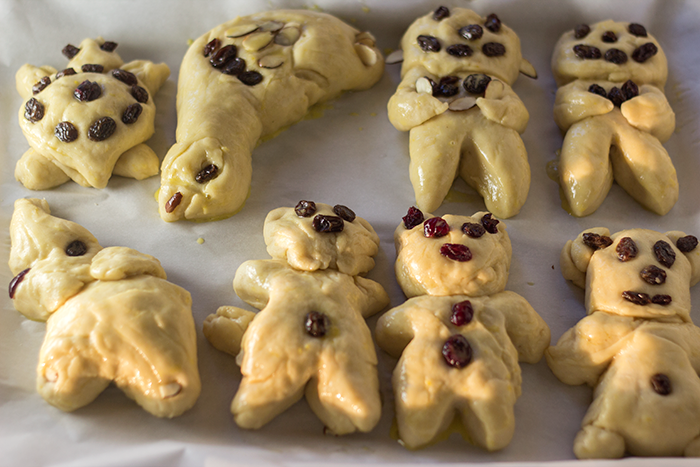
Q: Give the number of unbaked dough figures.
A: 8